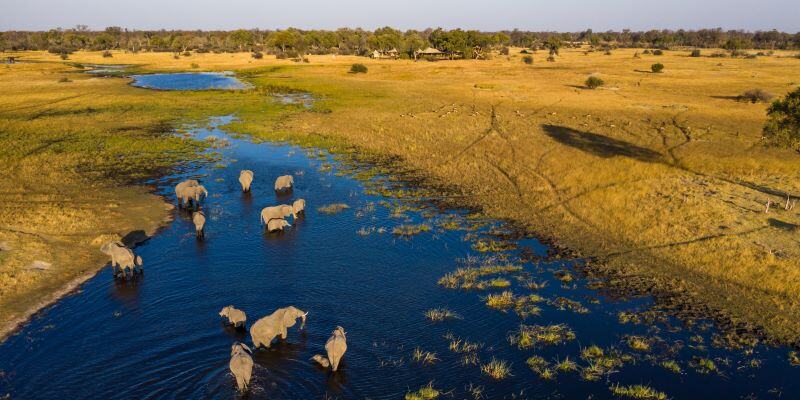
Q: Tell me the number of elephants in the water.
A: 15